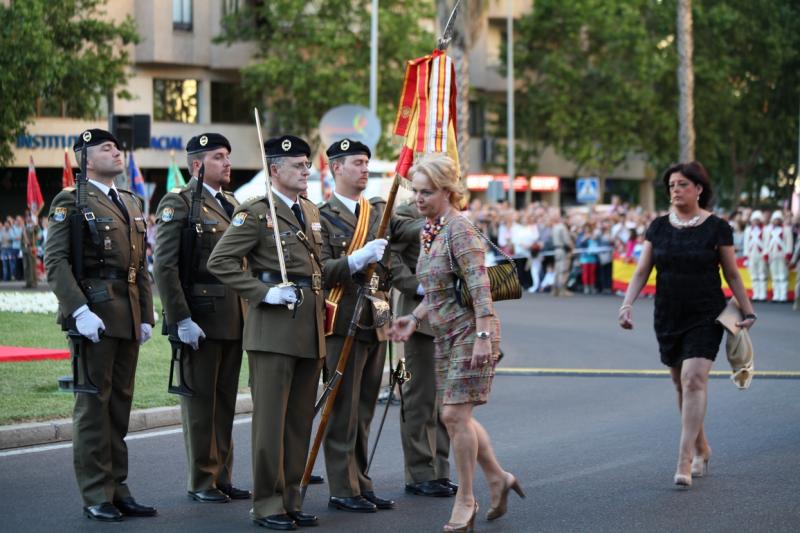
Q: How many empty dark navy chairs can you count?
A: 0